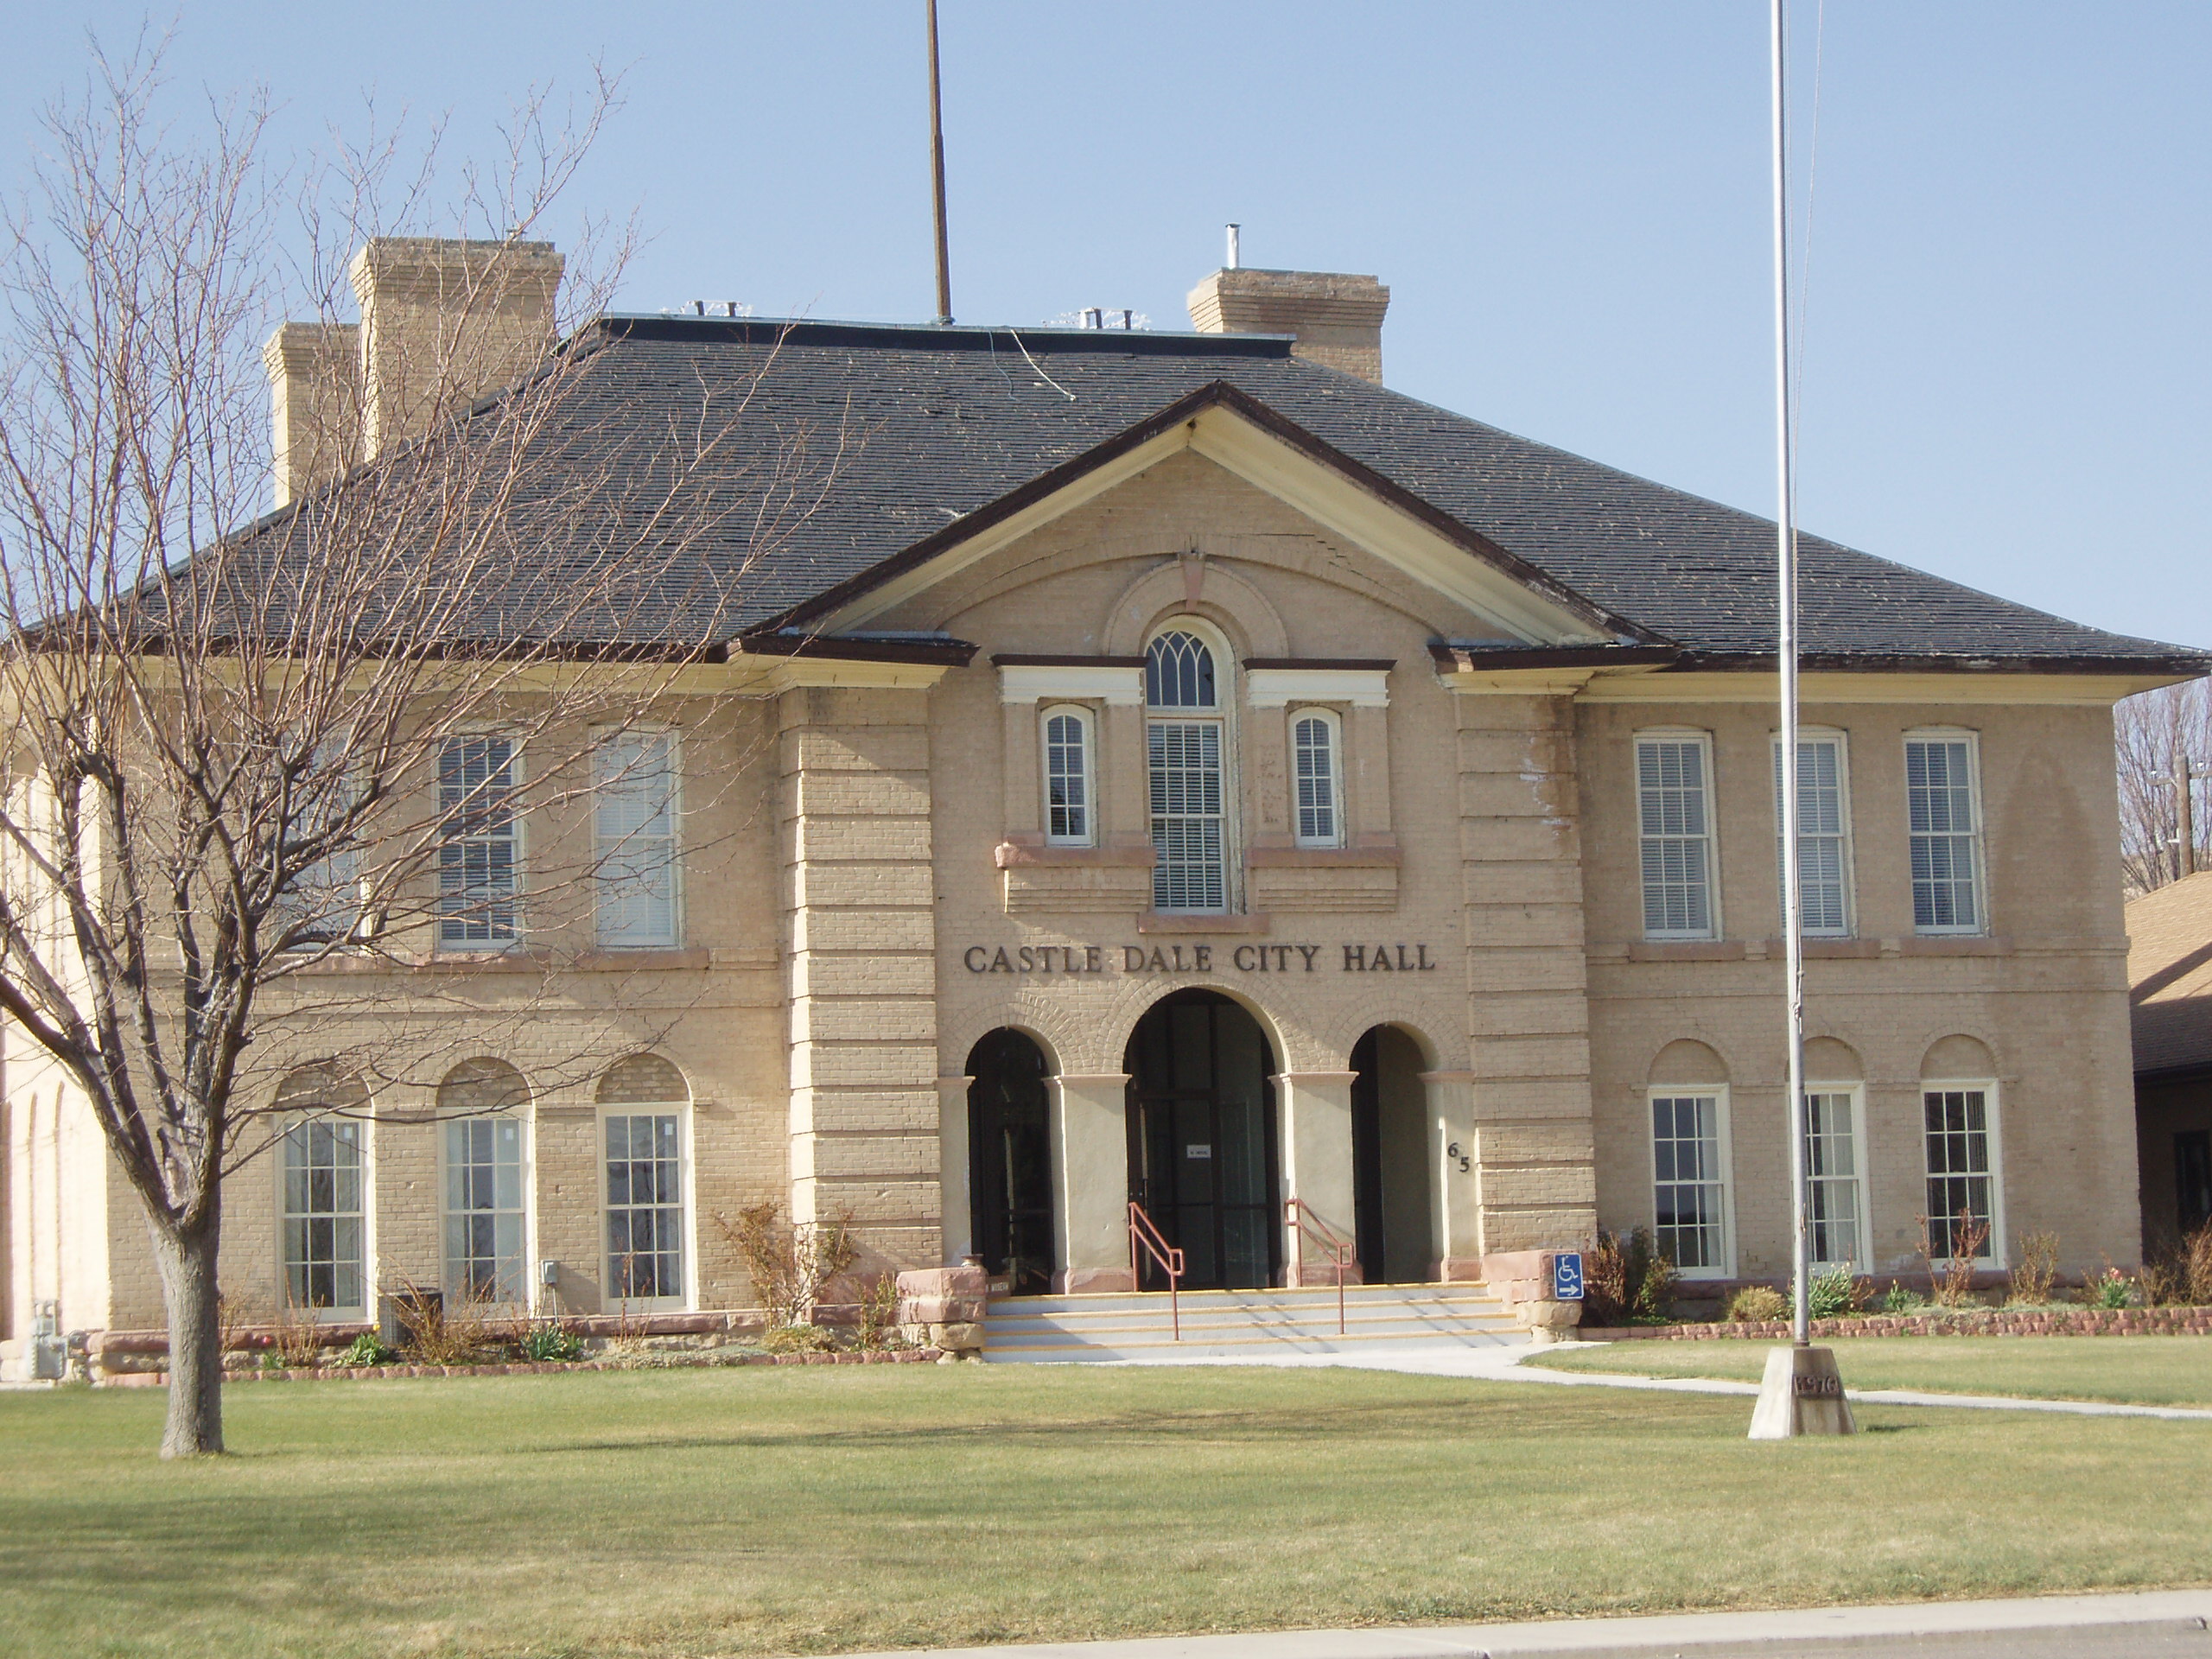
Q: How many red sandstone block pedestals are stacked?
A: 2